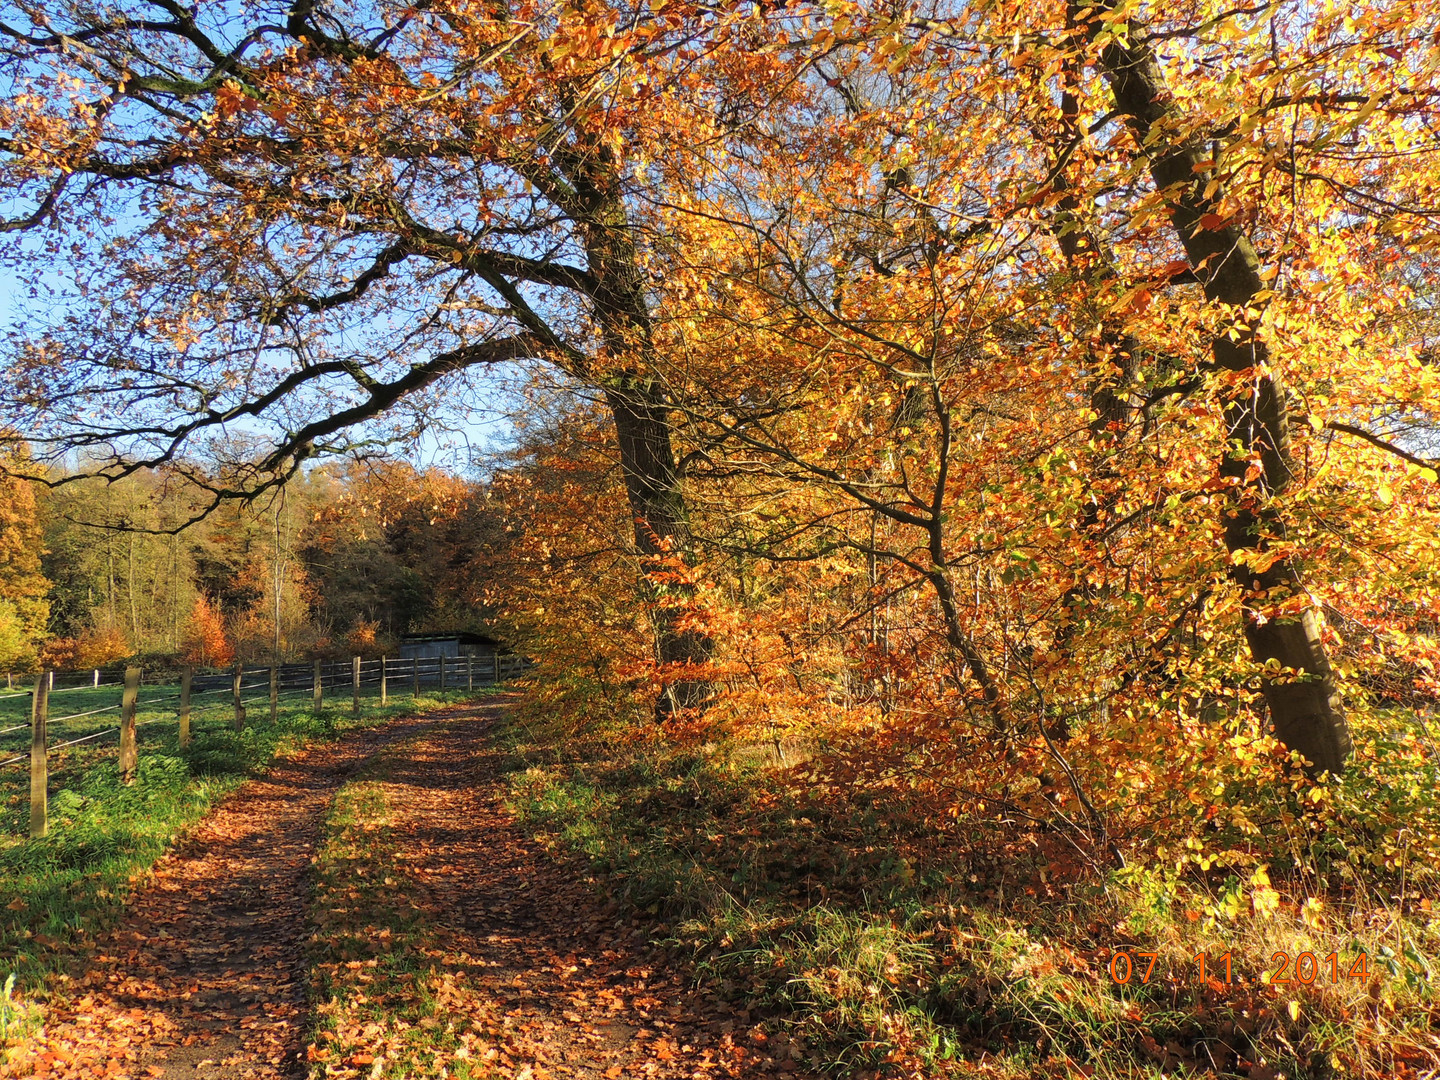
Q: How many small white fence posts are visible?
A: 3